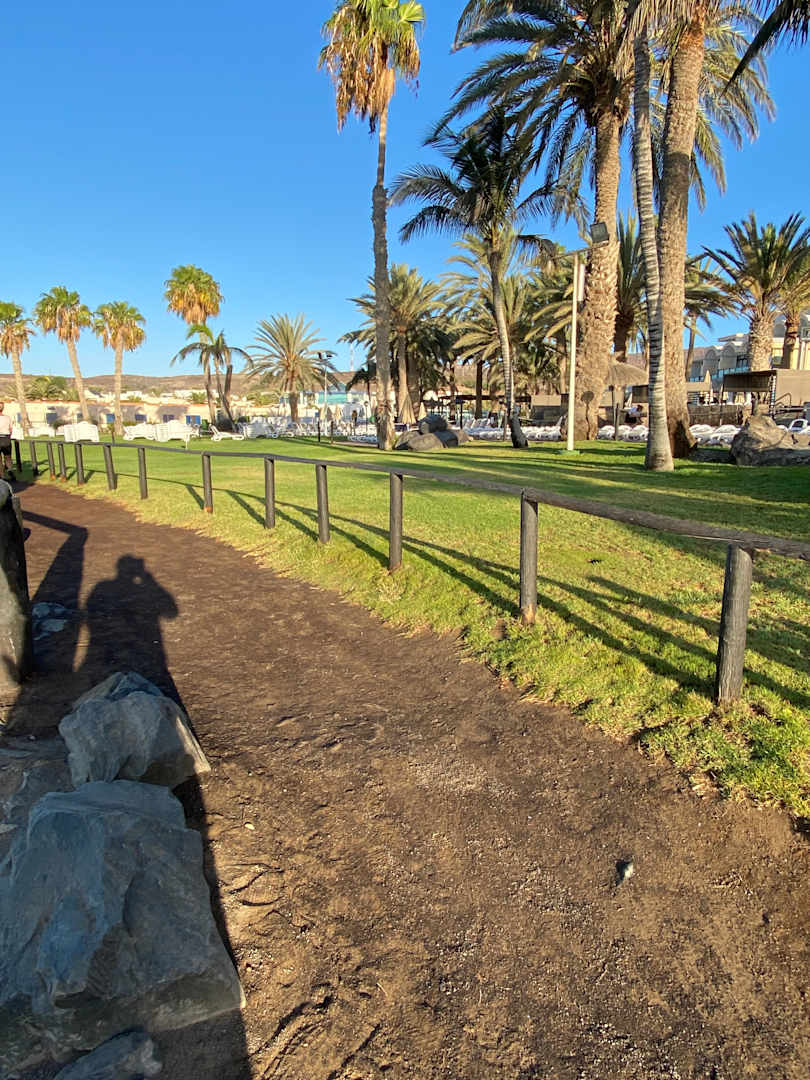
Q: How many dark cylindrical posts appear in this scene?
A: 13